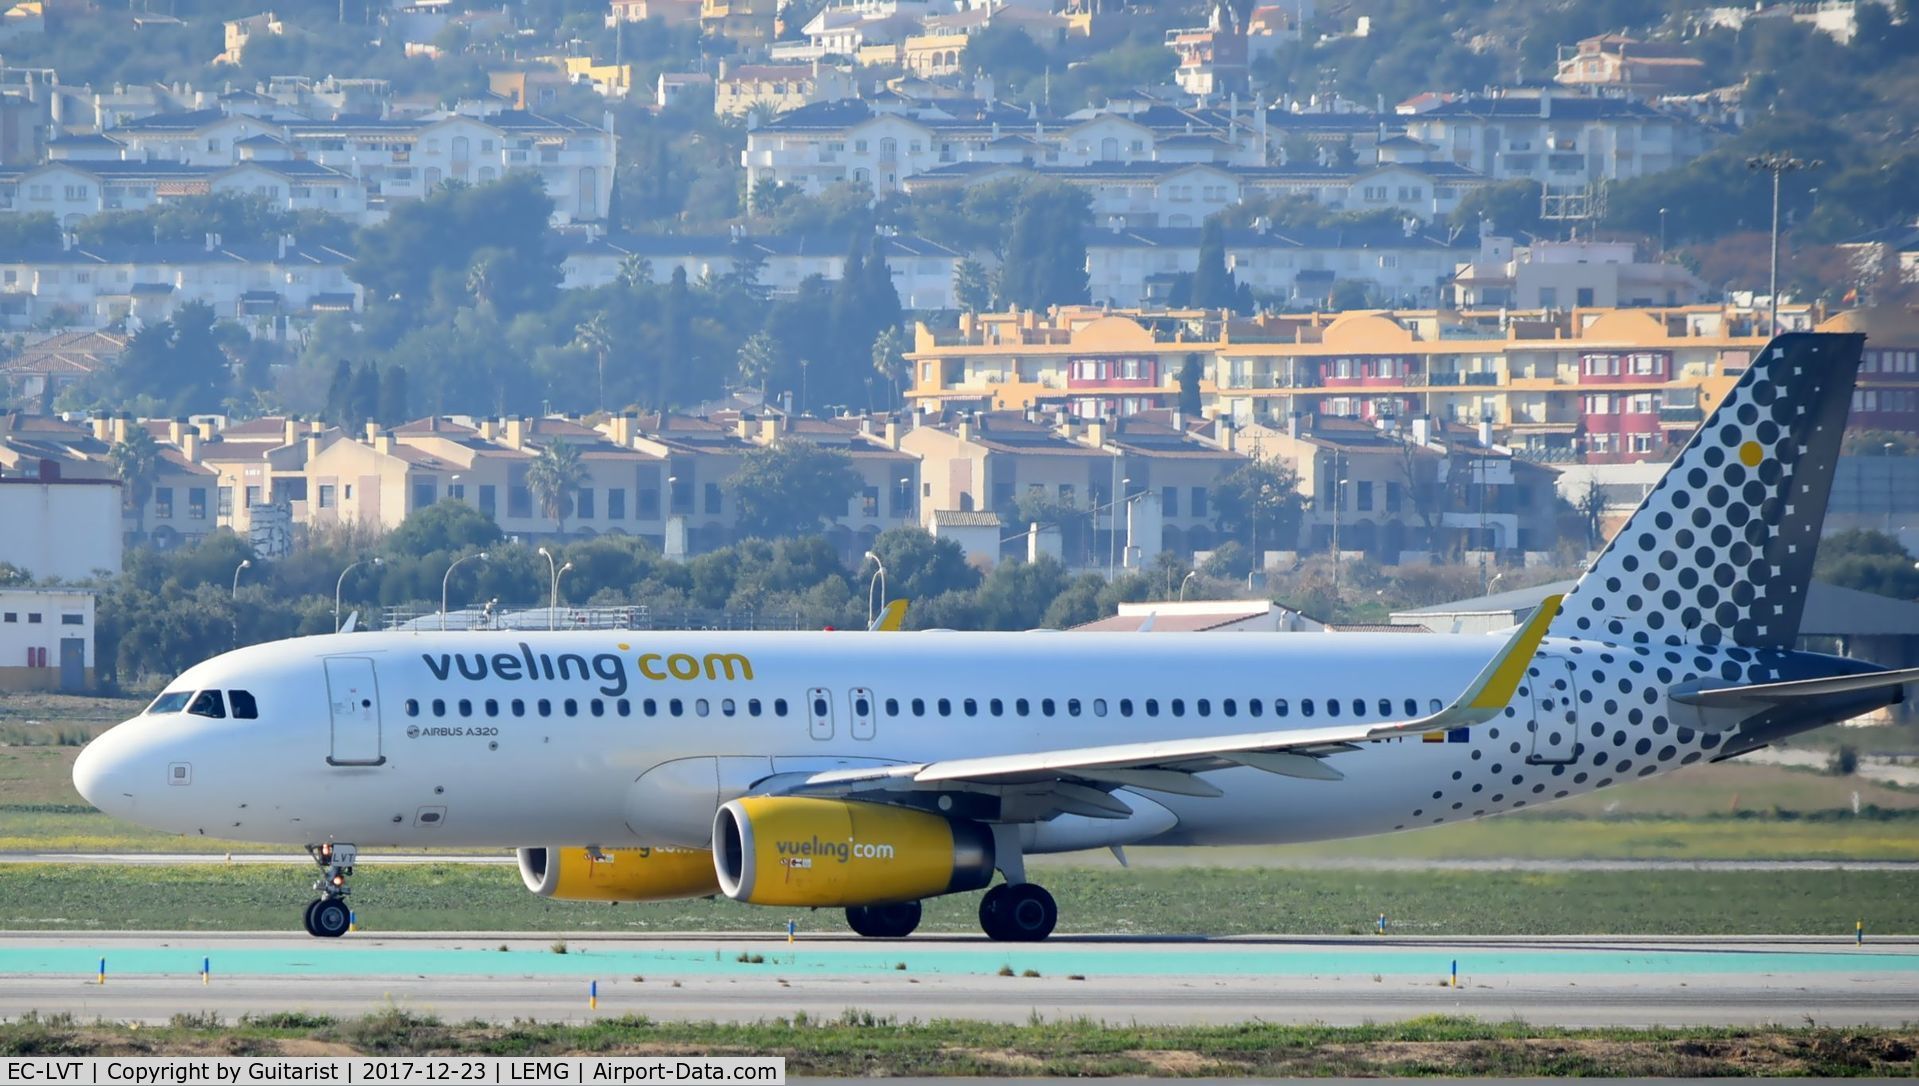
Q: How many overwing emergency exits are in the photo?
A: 2